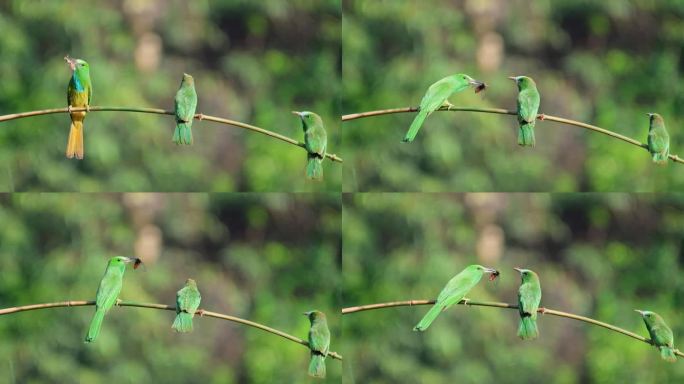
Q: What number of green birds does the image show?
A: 11